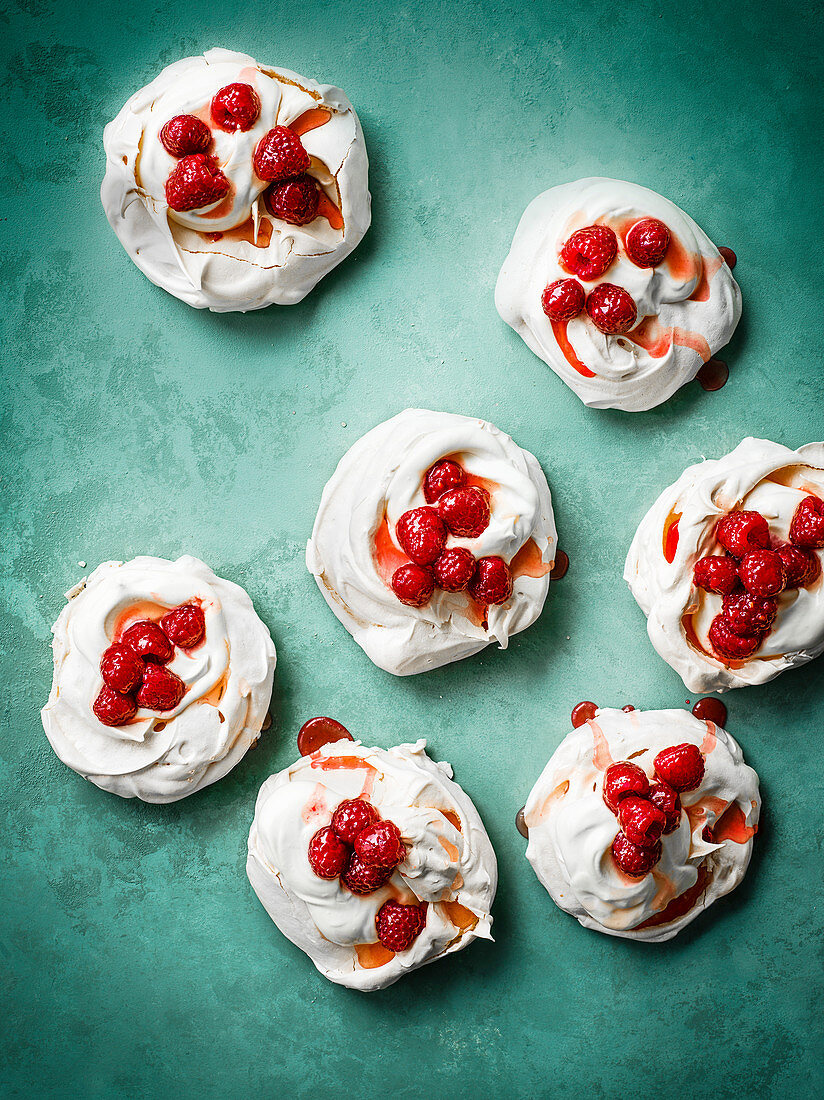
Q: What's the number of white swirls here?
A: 7